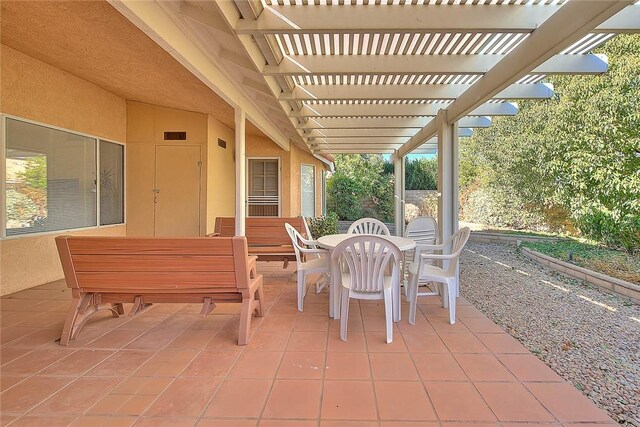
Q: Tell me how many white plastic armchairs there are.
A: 4